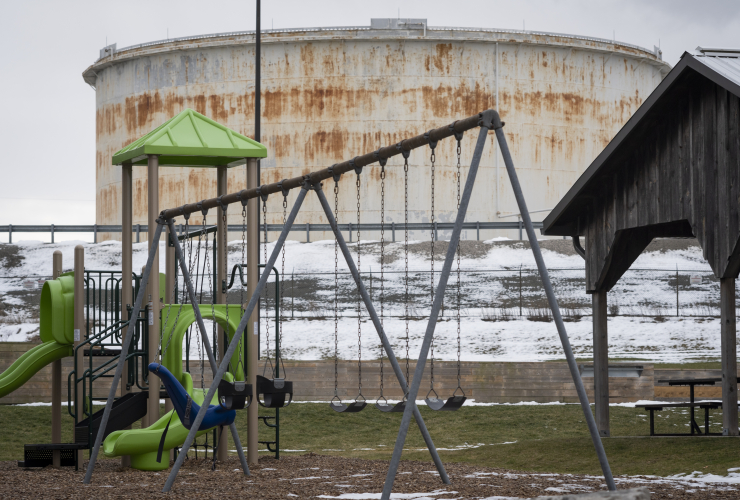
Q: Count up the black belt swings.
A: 3